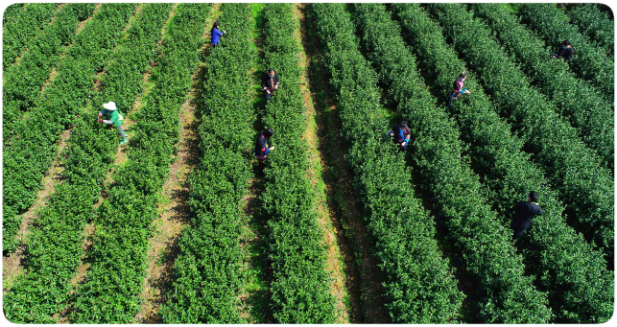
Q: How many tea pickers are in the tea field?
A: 8